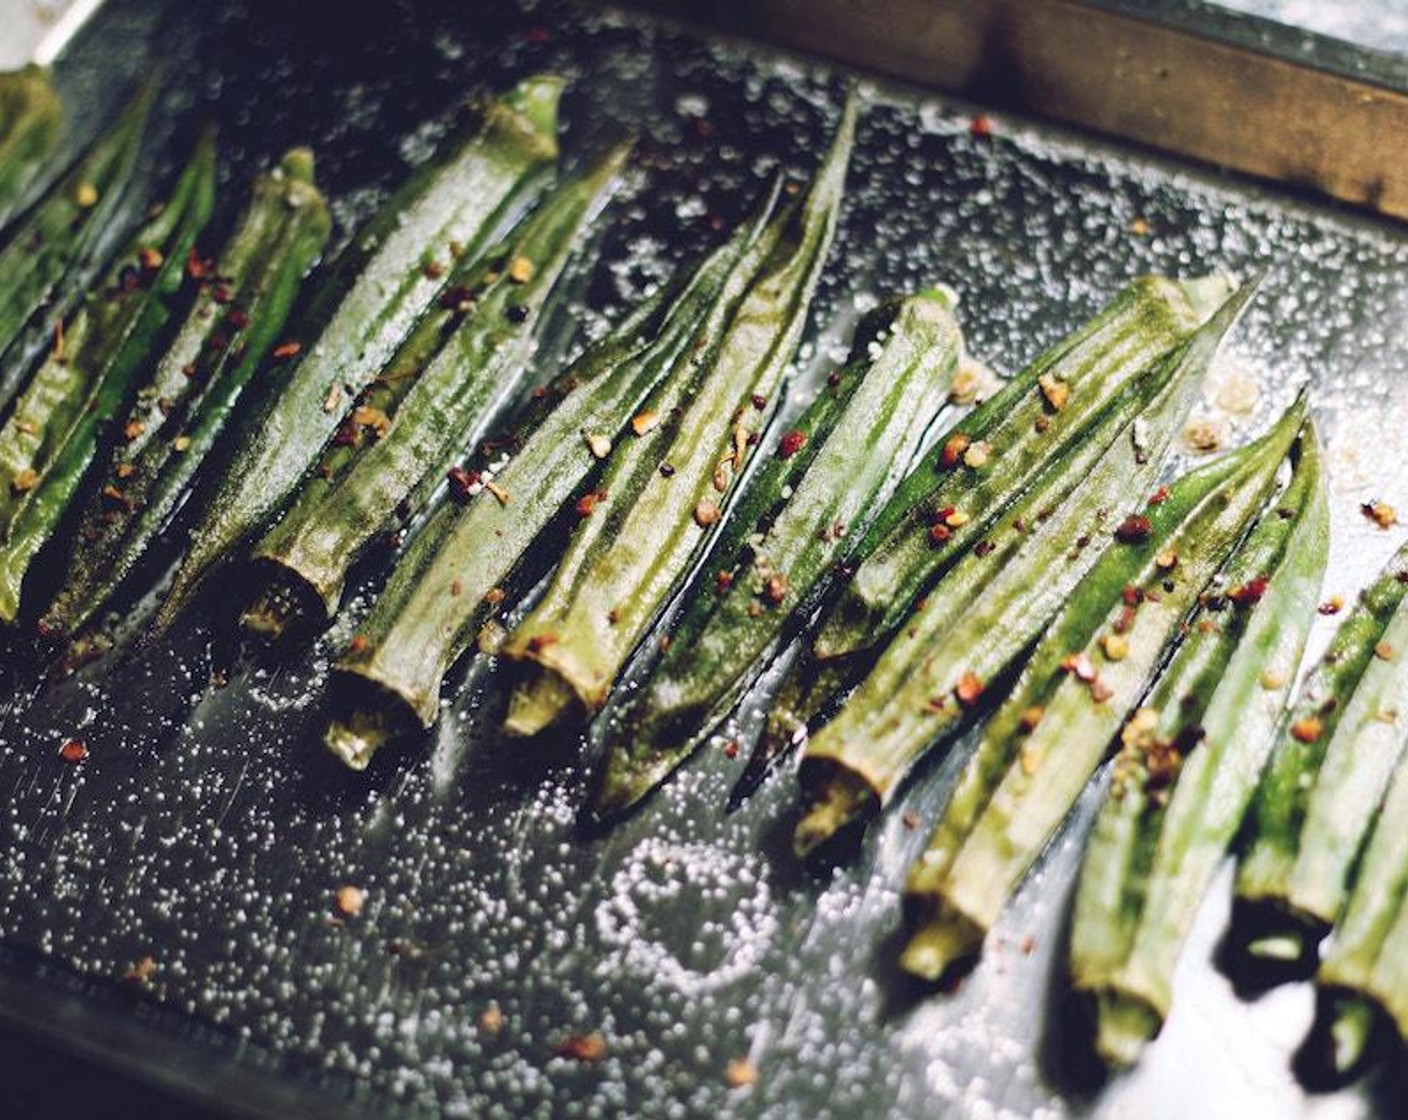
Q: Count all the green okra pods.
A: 15